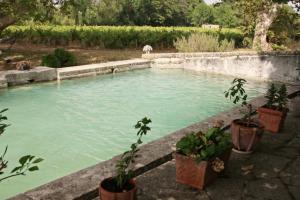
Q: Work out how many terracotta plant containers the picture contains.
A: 4